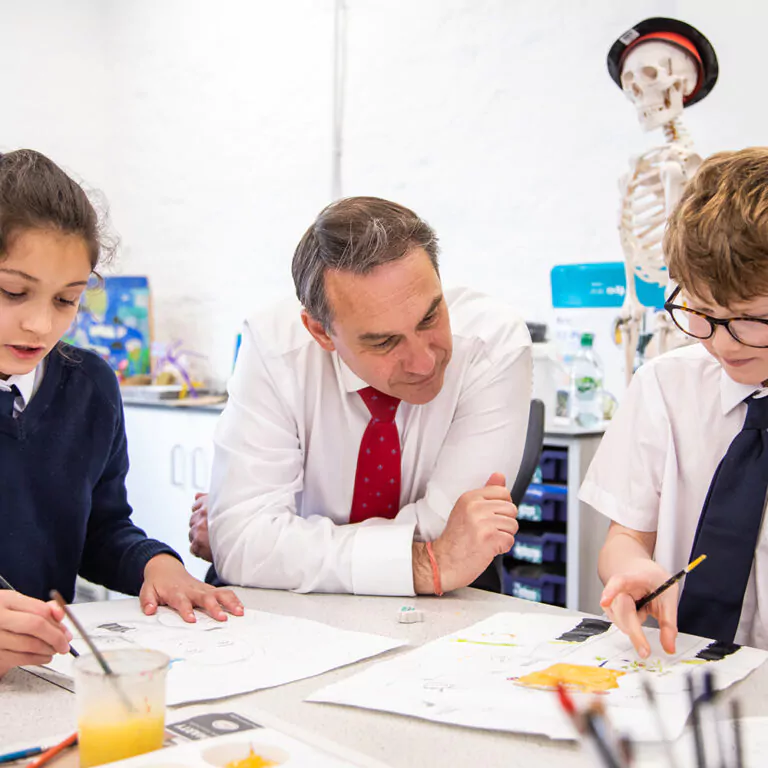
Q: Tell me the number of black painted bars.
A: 2